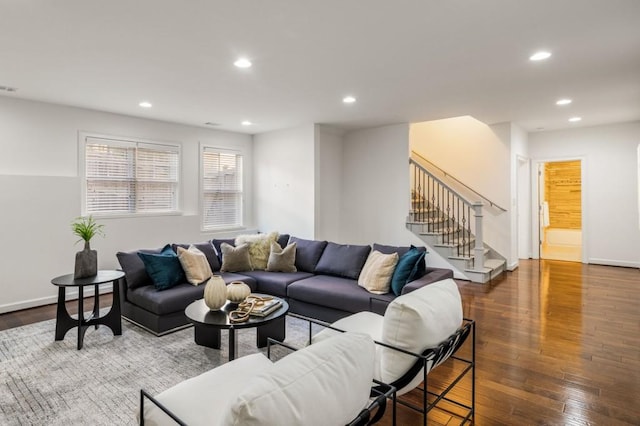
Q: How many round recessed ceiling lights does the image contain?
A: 7